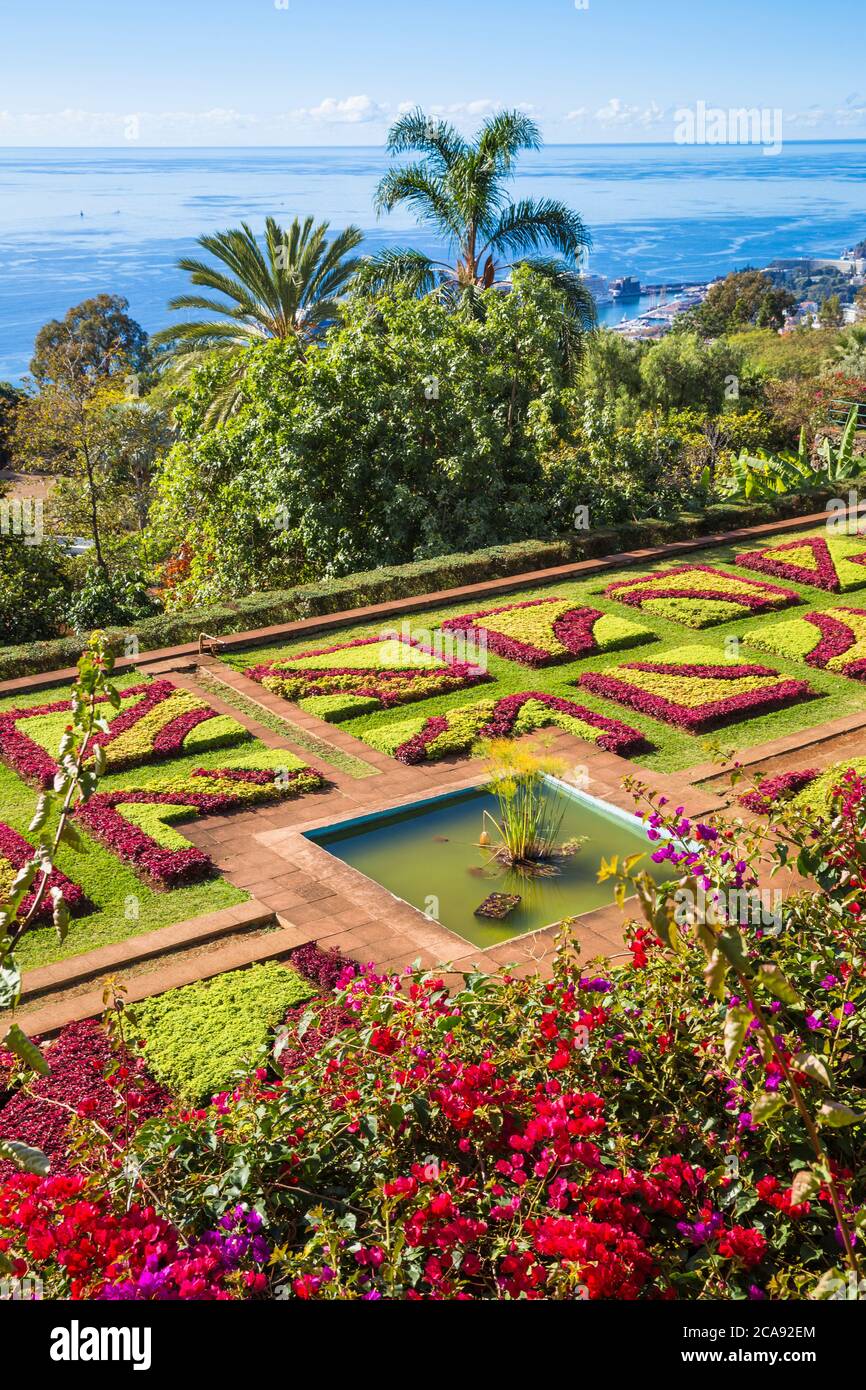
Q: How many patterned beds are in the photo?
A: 12